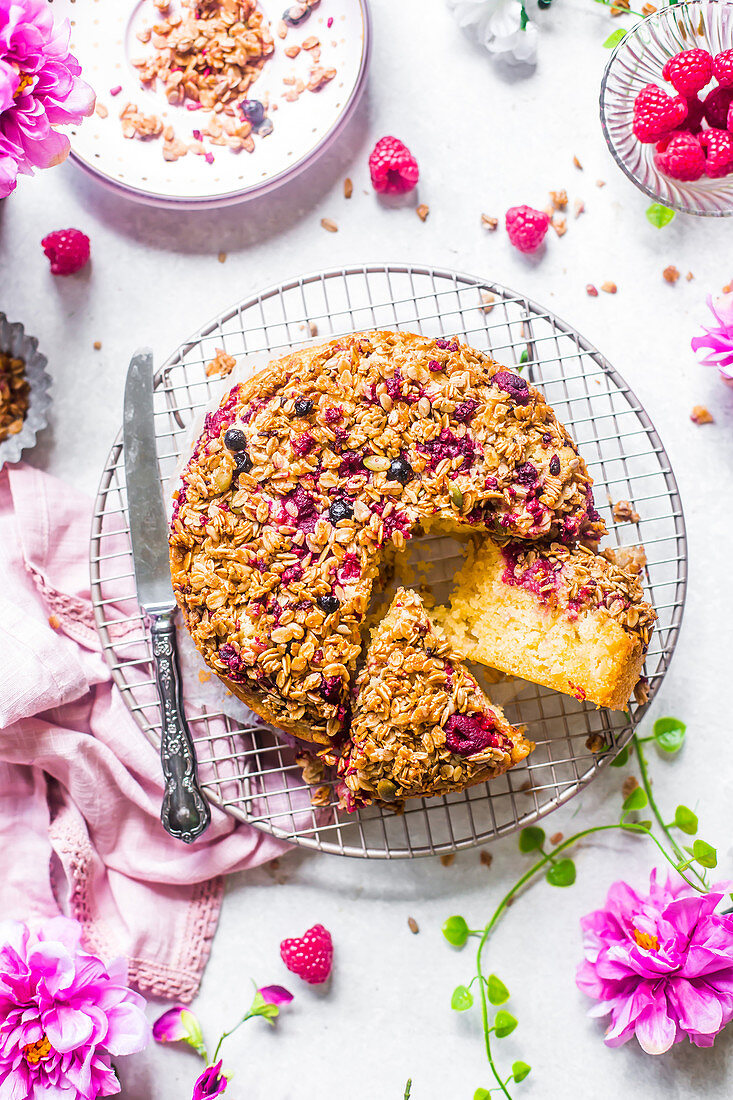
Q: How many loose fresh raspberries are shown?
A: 4